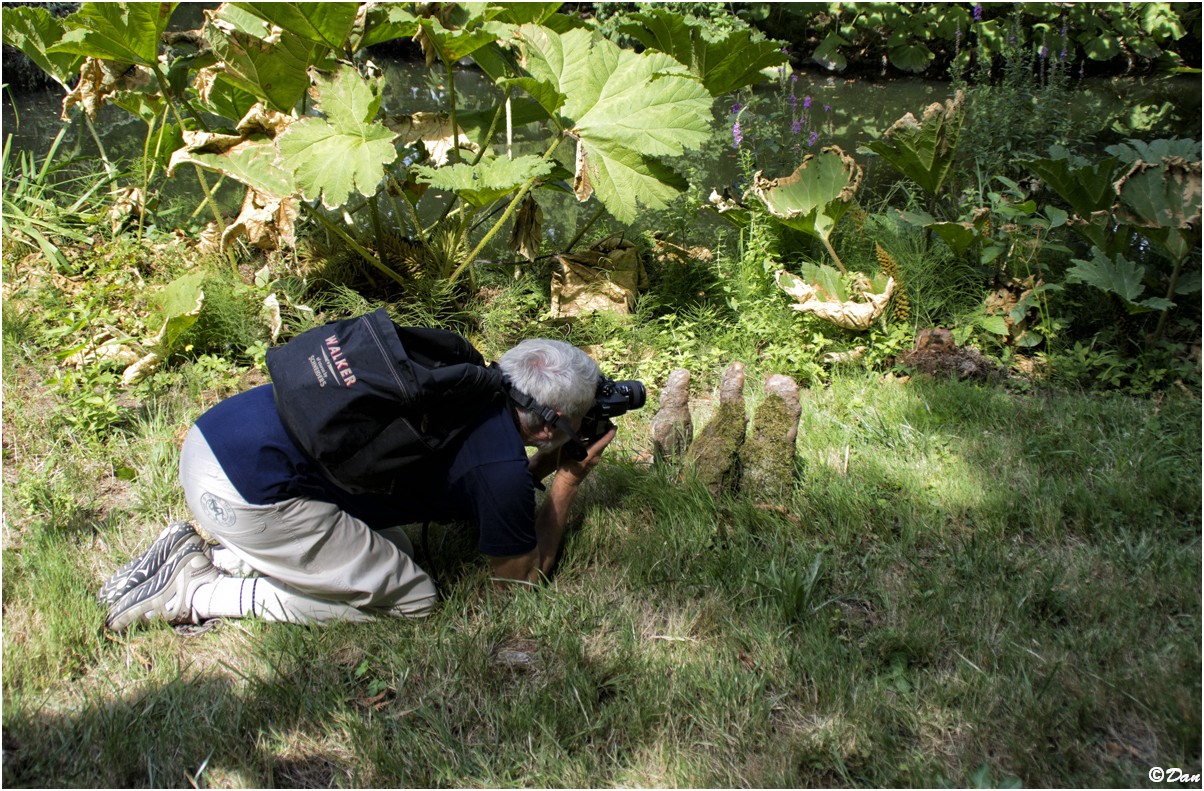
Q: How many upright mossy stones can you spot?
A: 3